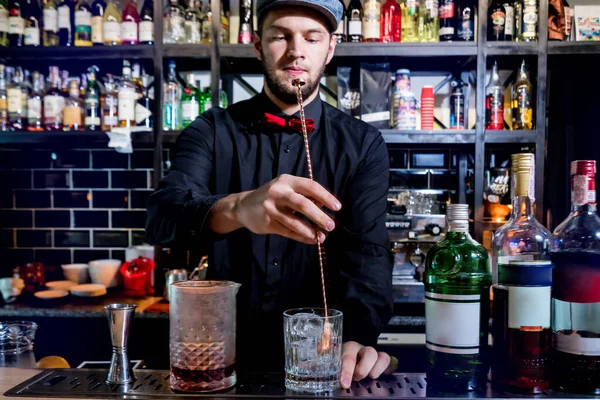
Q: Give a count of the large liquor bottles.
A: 3